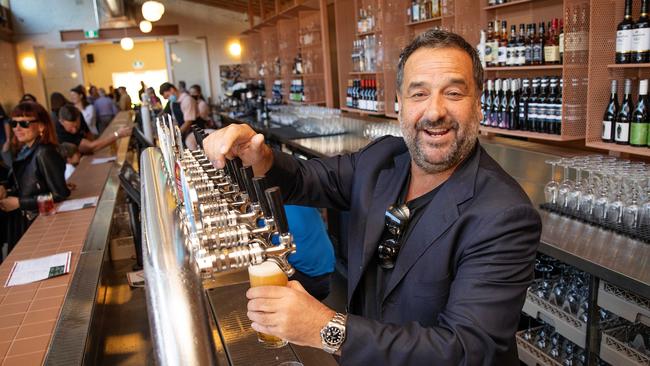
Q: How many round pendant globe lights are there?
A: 3